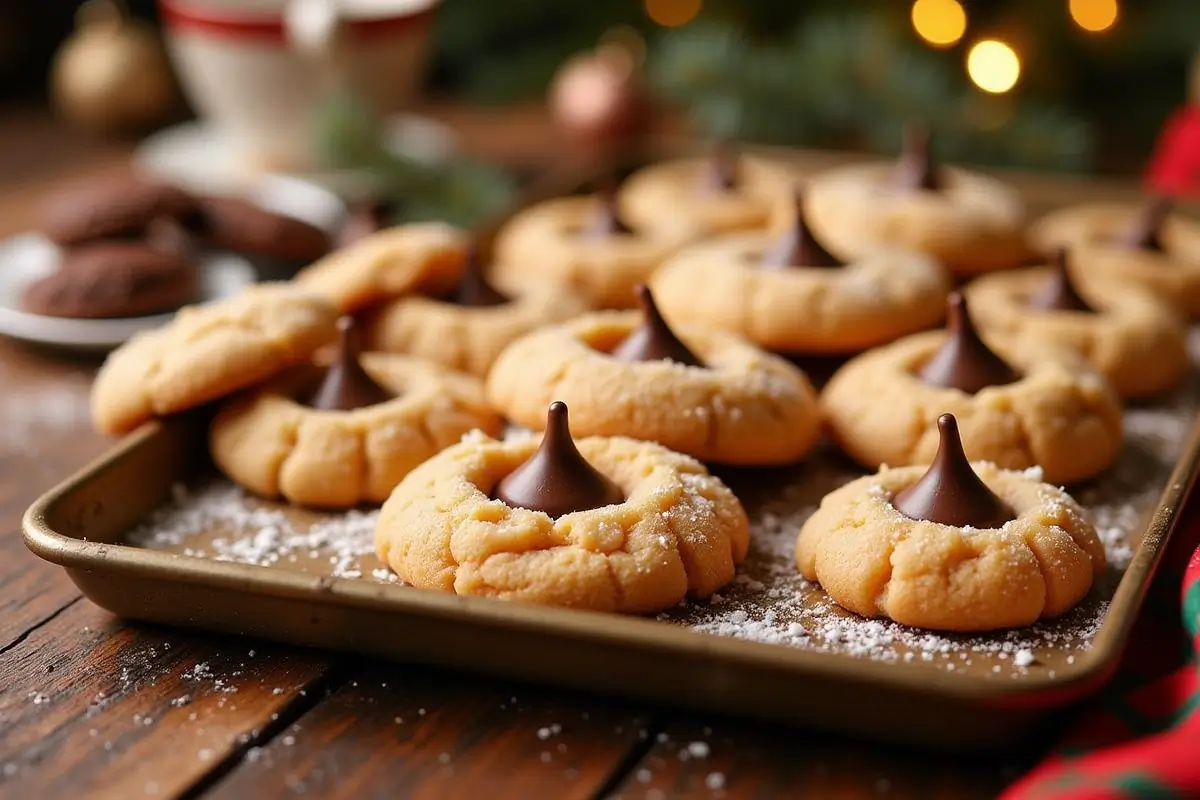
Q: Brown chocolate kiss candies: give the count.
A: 12